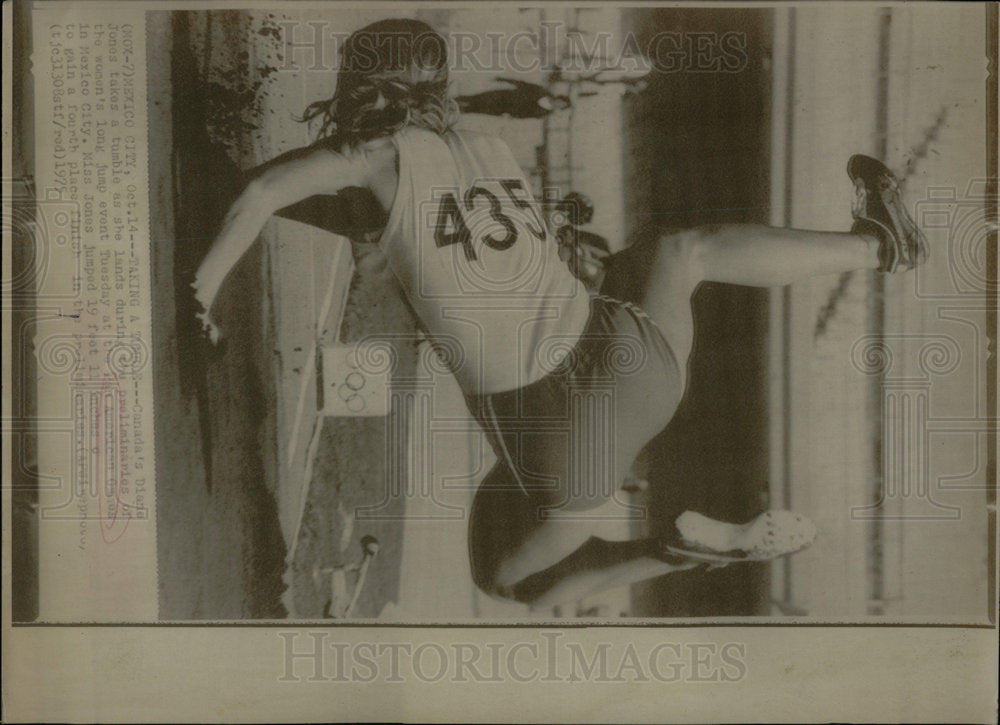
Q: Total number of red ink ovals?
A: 1